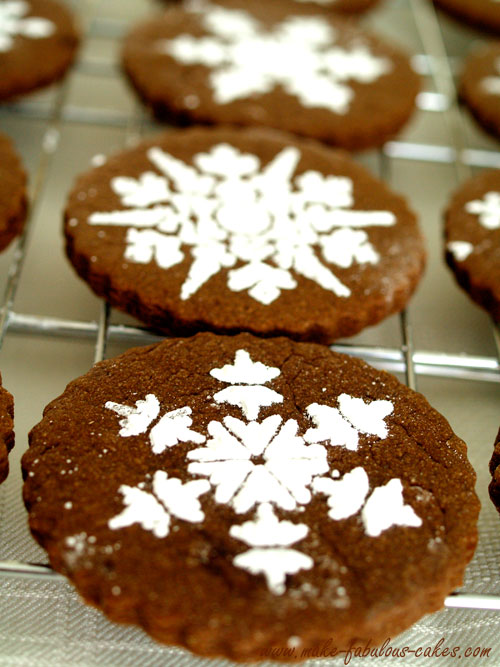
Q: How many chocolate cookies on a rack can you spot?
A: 11